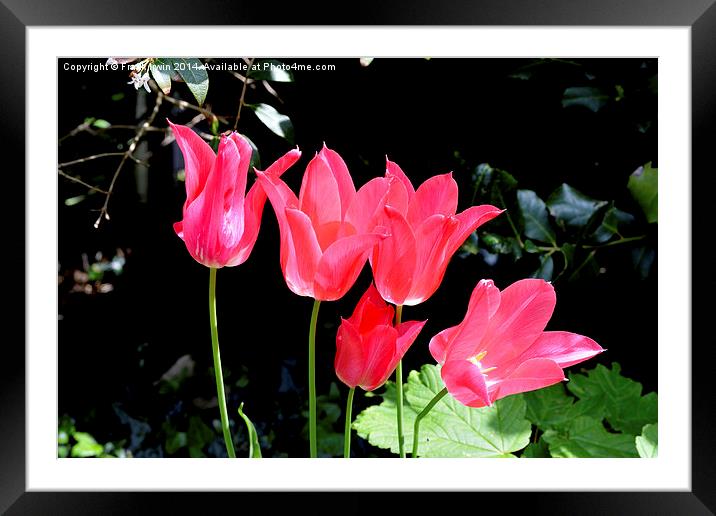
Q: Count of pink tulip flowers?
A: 5